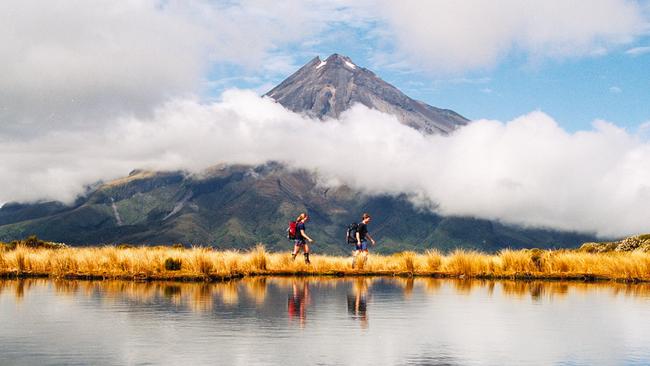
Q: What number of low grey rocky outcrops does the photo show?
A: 0